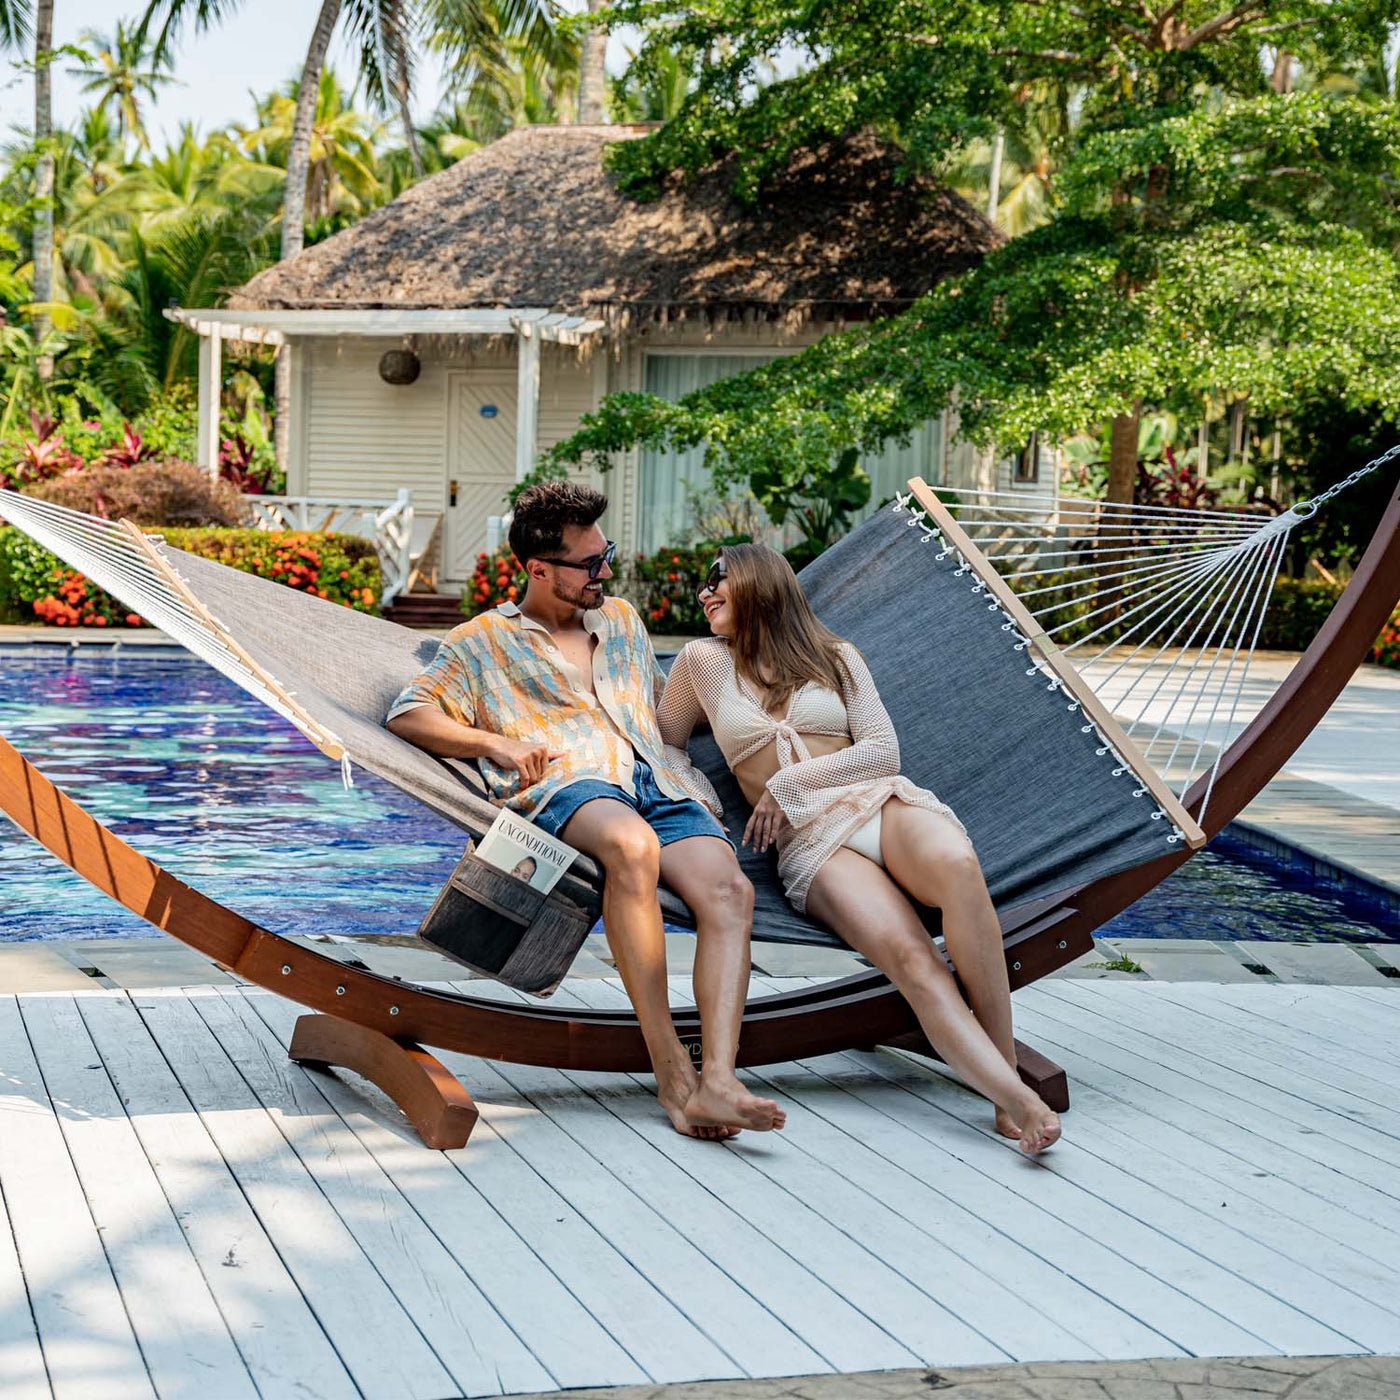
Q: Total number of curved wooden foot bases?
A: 2